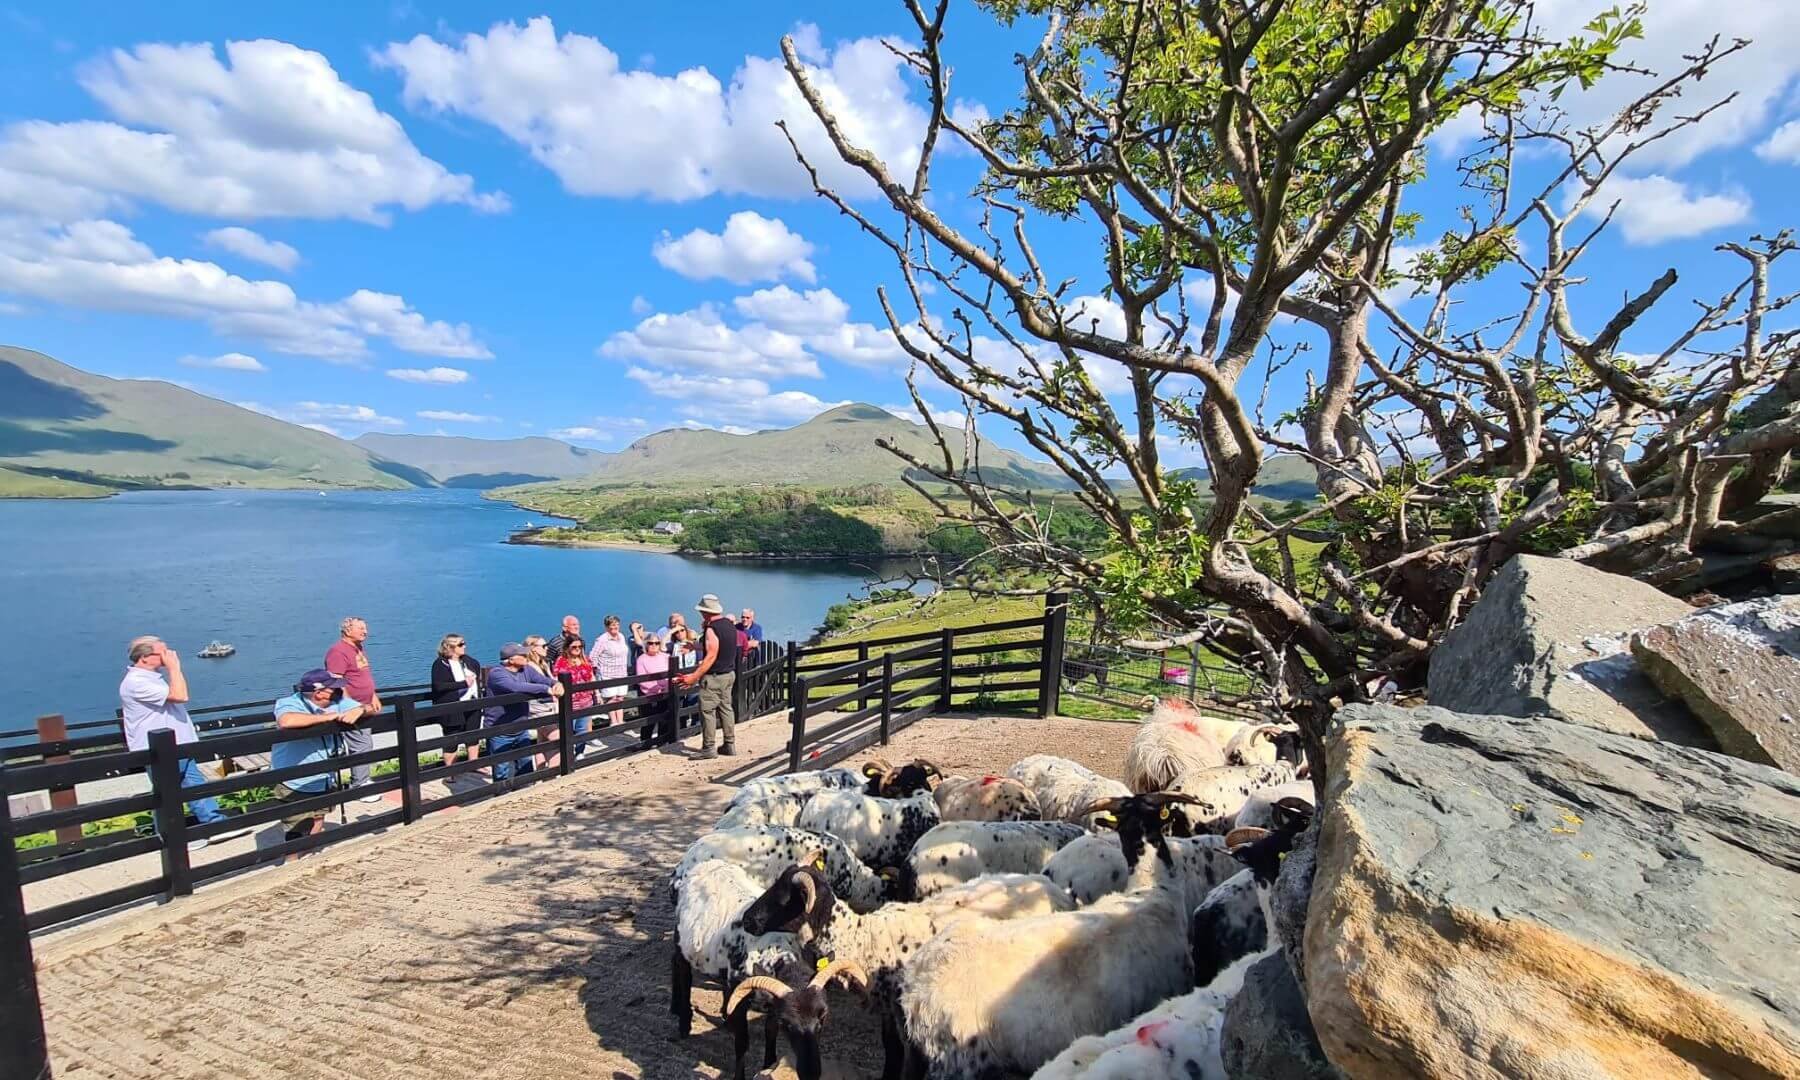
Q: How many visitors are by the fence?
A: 15